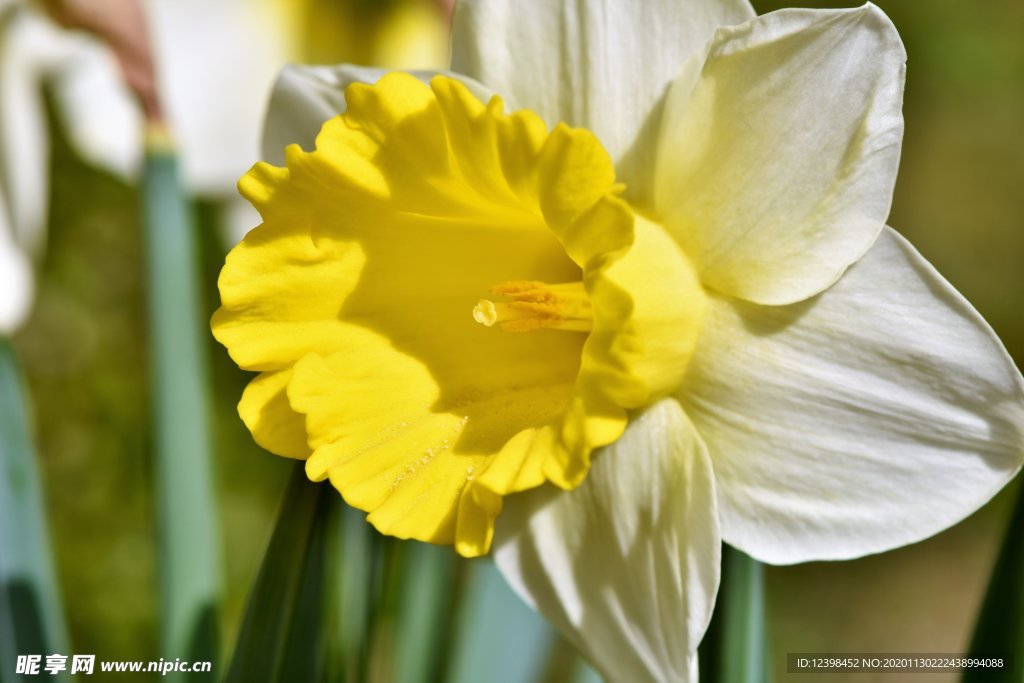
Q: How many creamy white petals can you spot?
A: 5